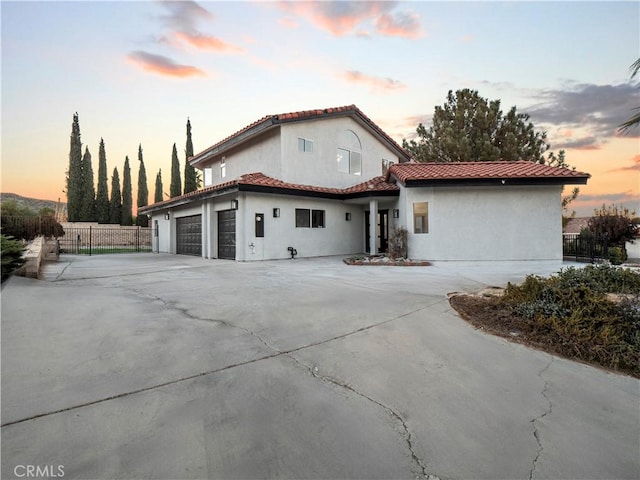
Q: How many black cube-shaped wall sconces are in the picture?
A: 5